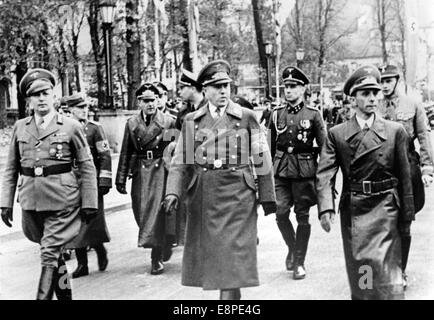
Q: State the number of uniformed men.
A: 9